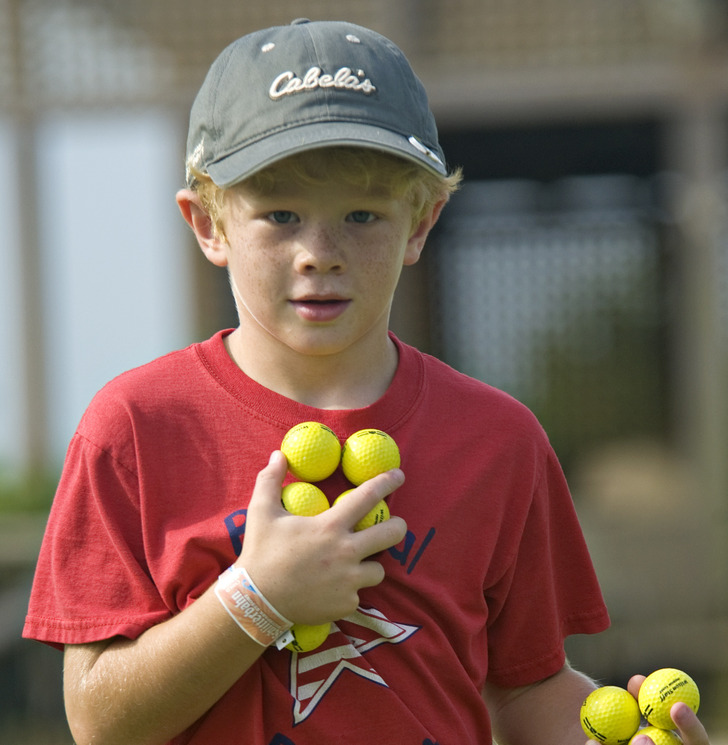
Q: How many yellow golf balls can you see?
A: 8